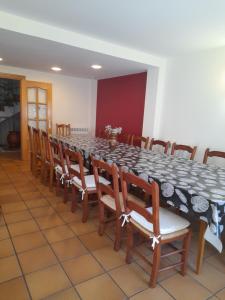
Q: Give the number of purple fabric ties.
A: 0